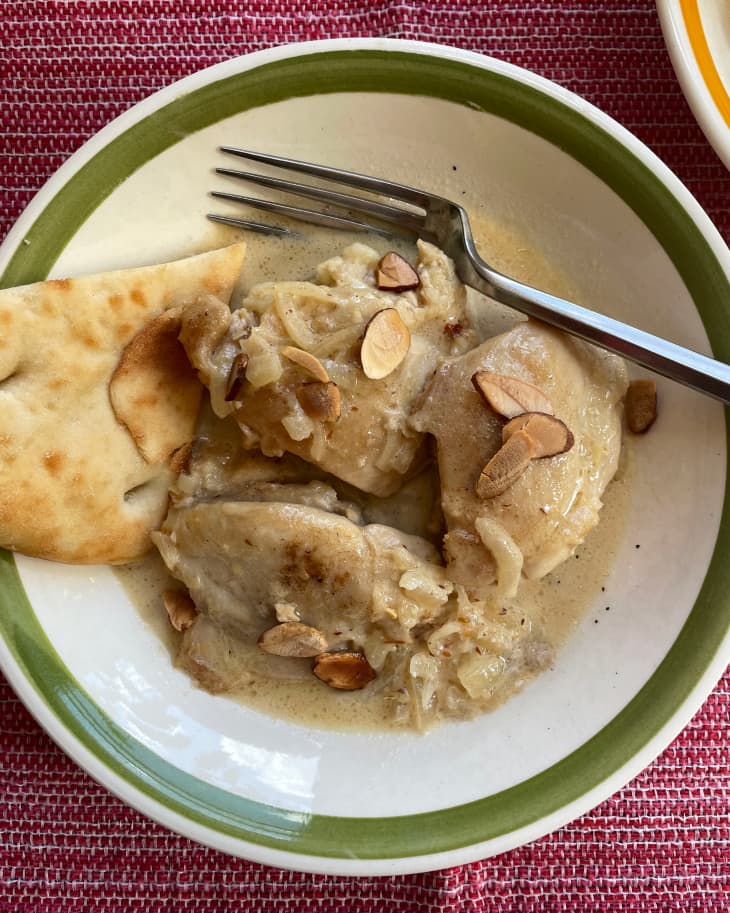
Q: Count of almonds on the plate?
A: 13